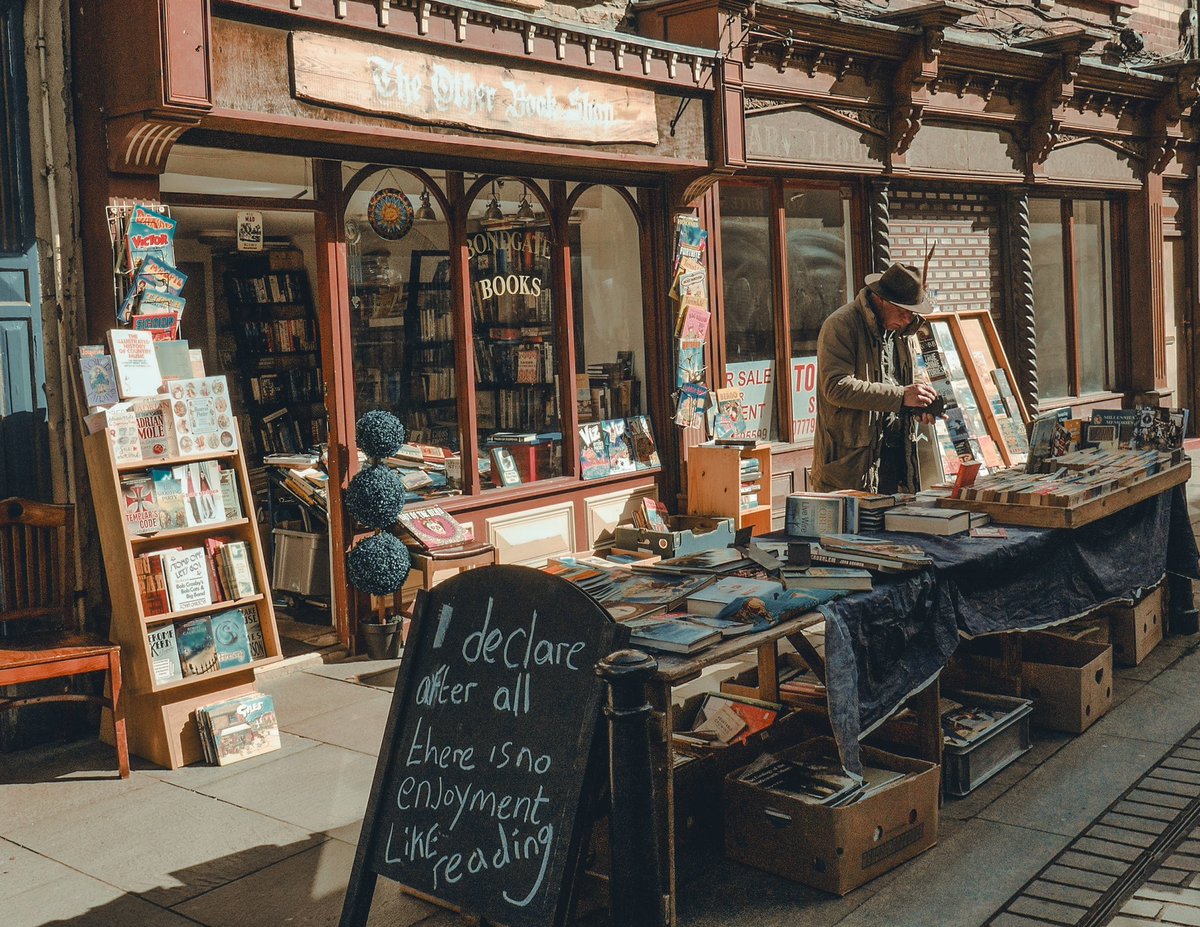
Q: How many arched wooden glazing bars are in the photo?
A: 3